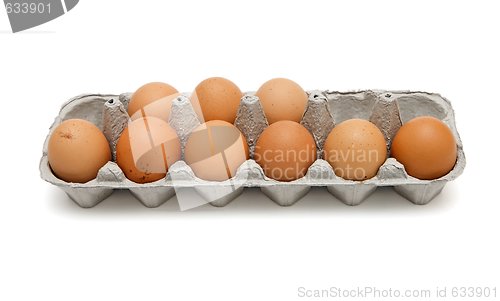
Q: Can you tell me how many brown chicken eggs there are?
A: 9